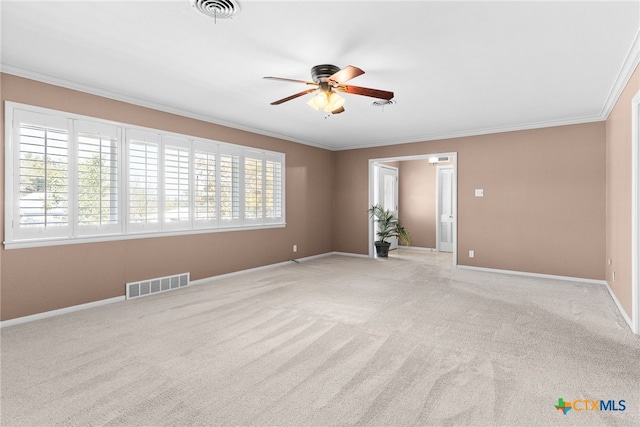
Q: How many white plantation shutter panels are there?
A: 8